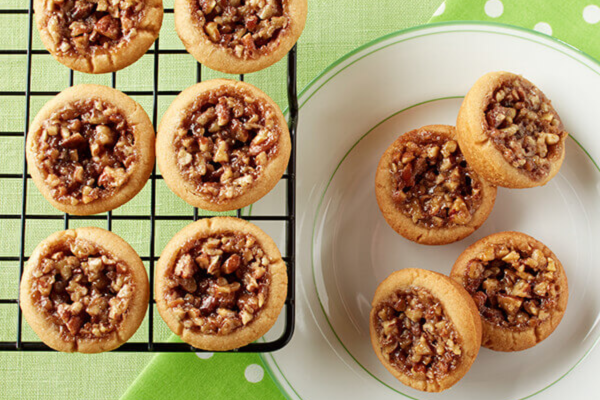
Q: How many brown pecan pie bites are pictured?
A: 10